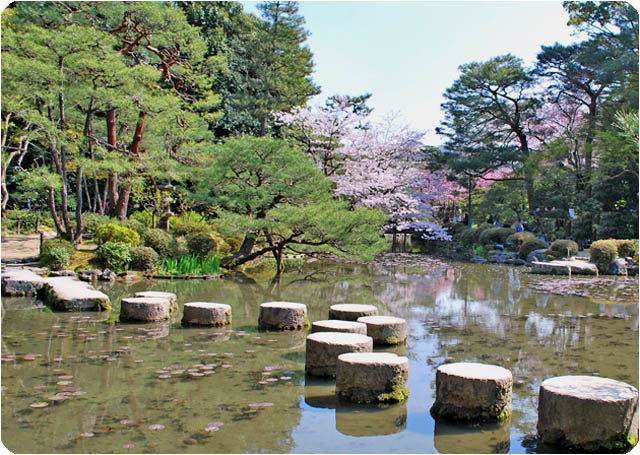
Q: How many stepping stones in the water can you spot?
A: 11